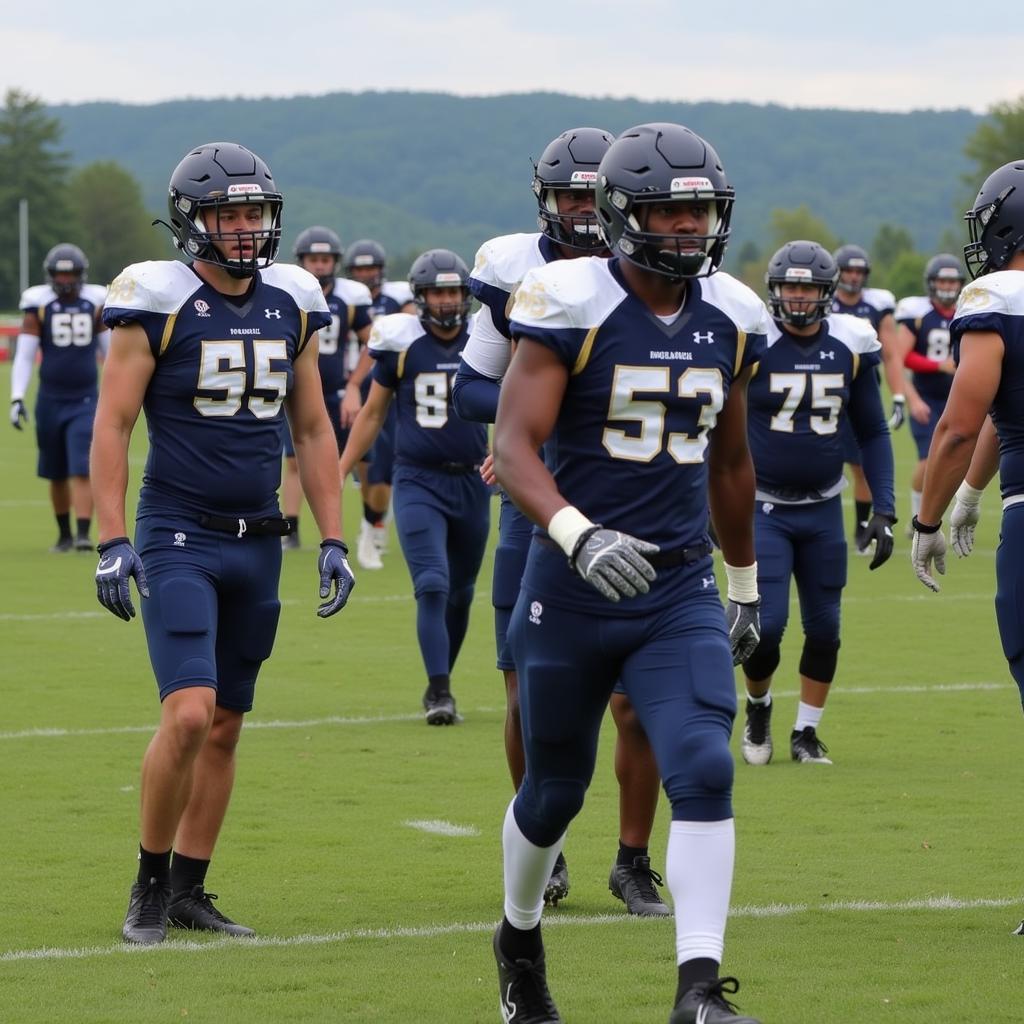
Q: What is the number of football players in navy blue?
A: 11